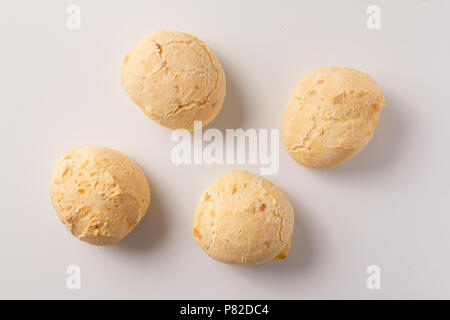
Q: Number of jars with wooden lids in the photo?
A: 0